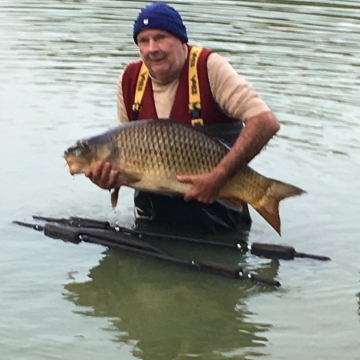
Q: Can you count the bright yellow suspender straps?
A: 2